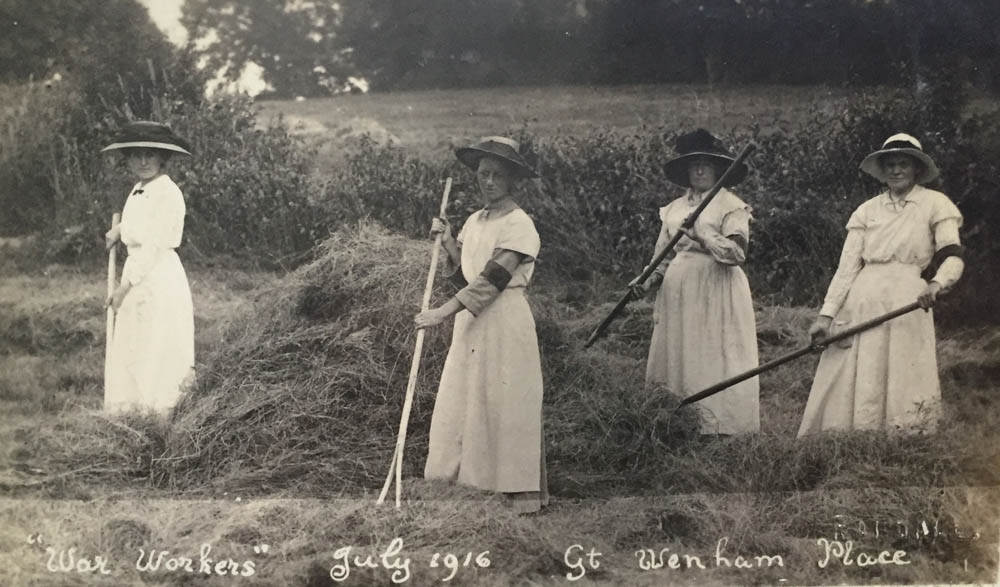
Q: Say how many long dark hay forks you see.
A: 2